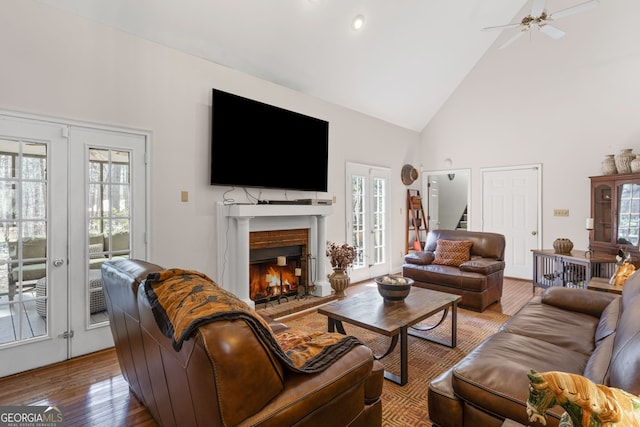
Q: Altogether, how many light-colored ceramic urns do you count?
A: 3